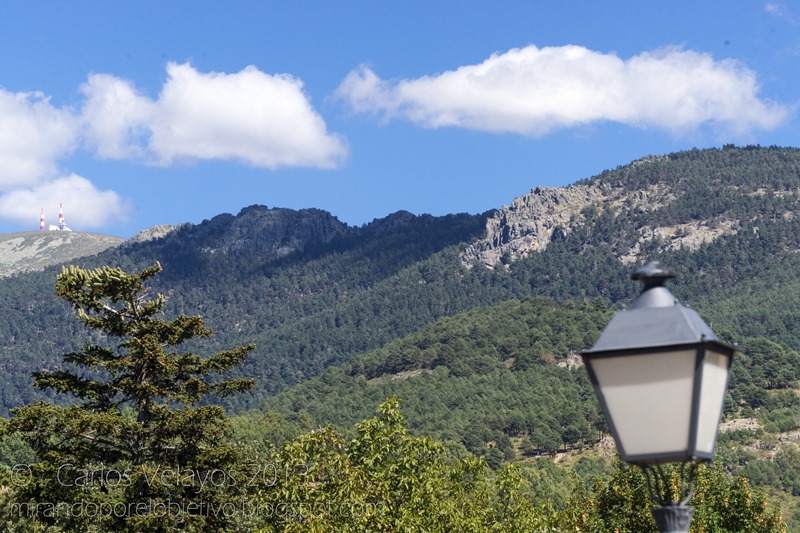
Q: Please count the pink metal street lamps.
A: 0